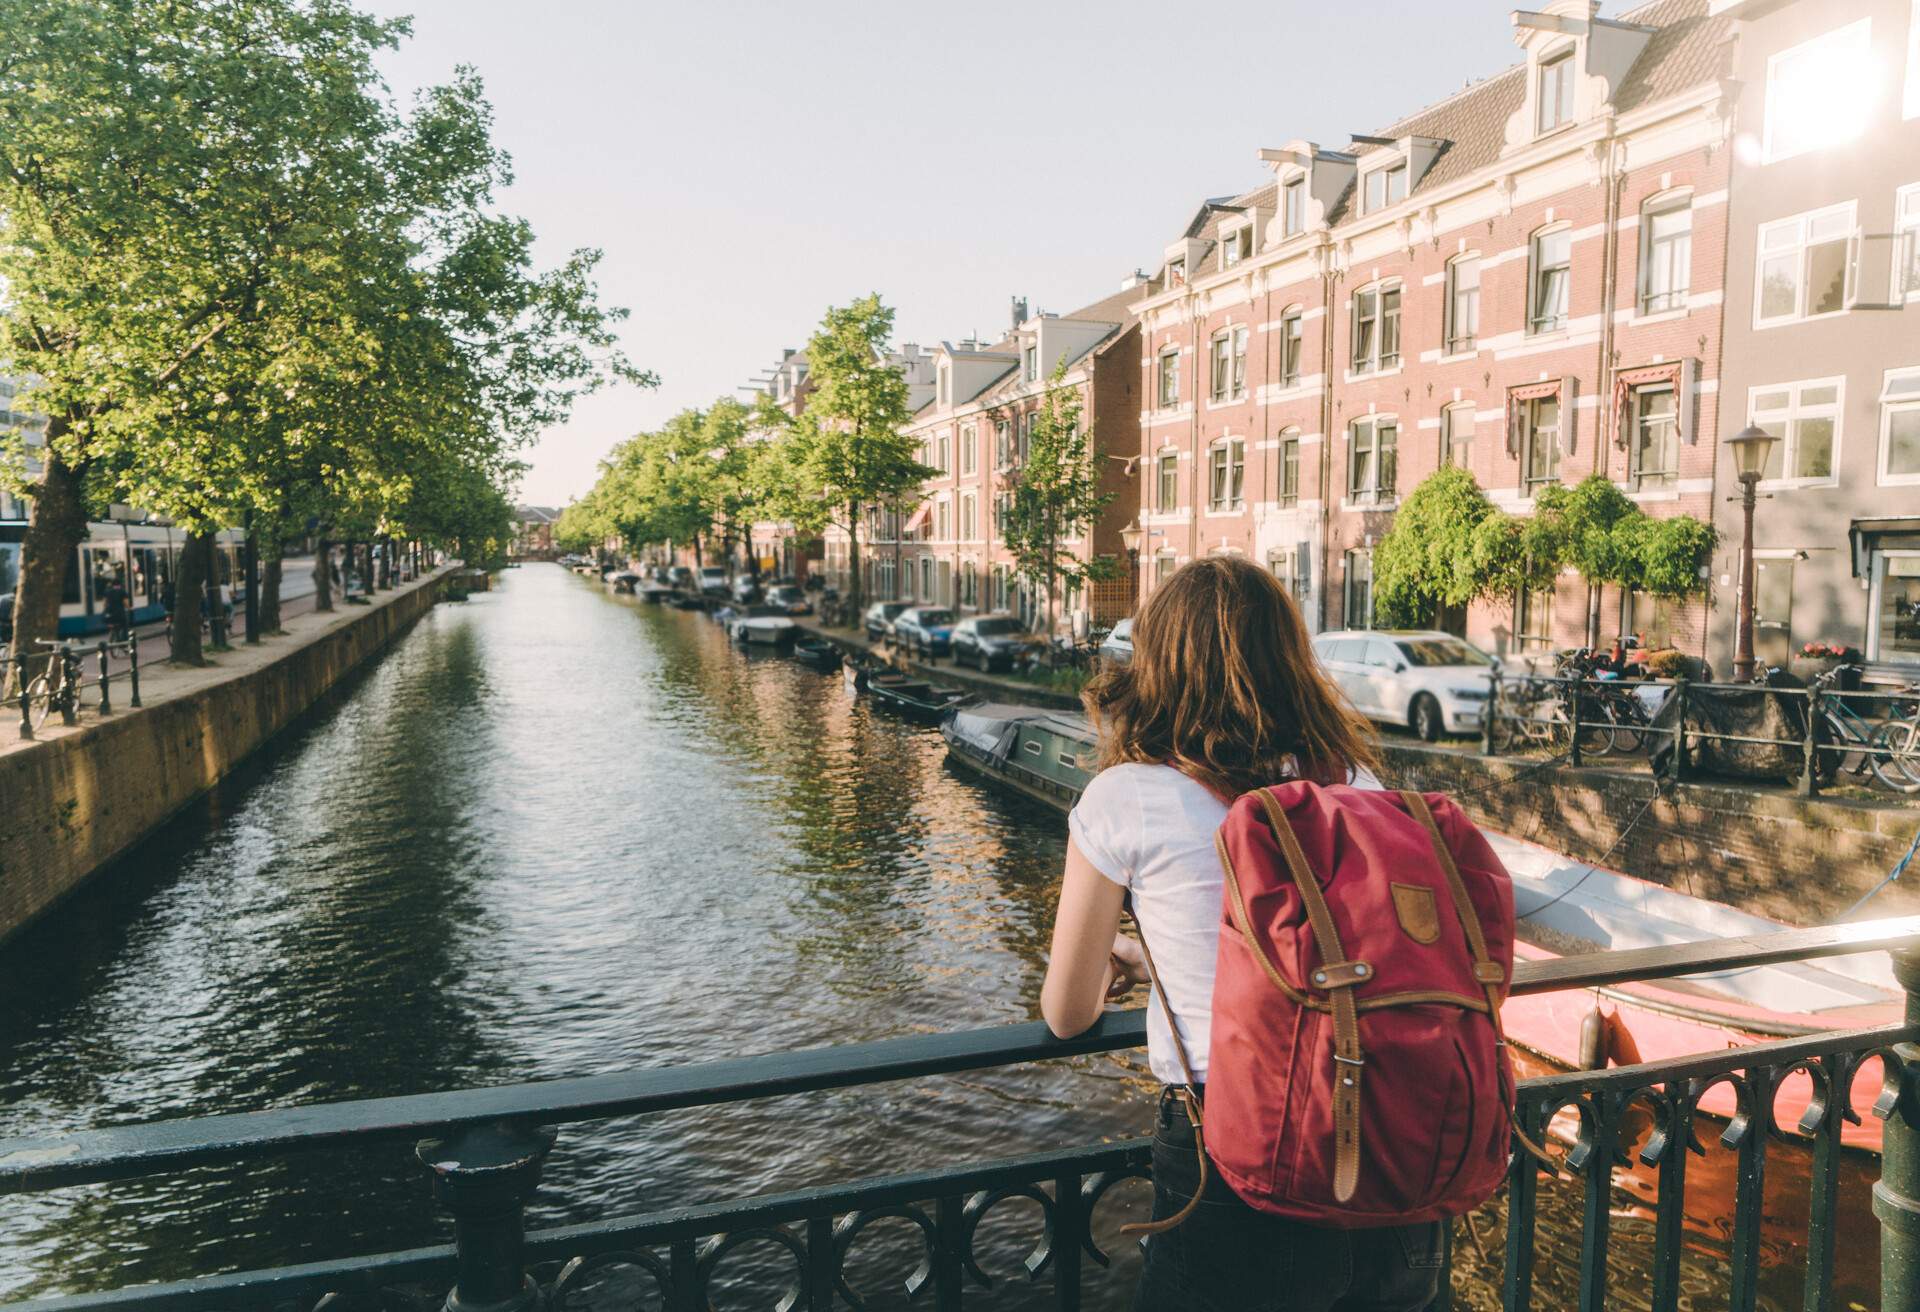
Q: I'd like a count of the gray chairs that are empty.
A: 0